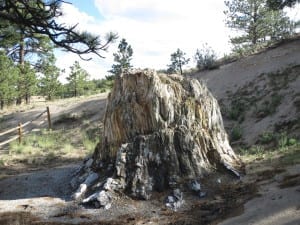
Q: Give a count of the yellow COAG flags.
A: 0